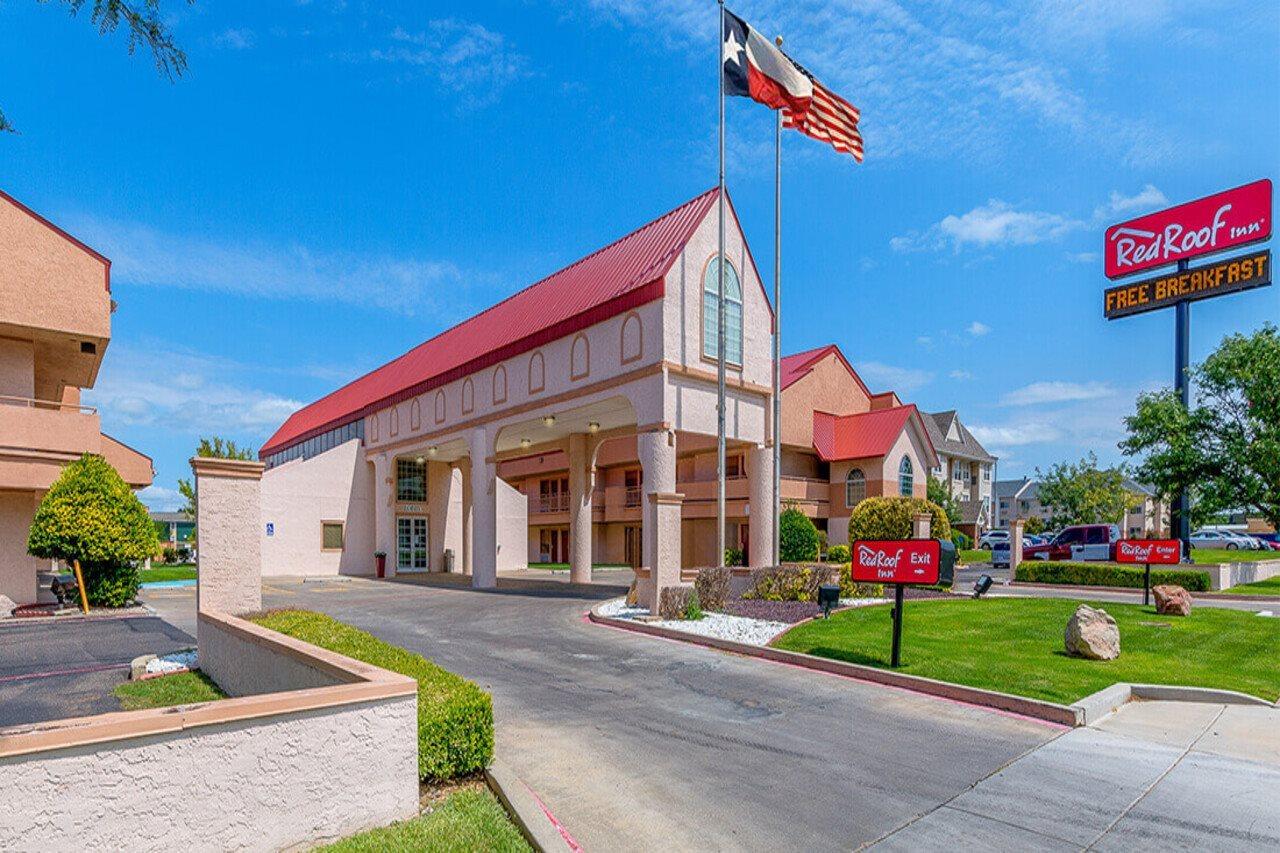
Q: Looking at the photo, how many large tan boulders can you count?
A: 2